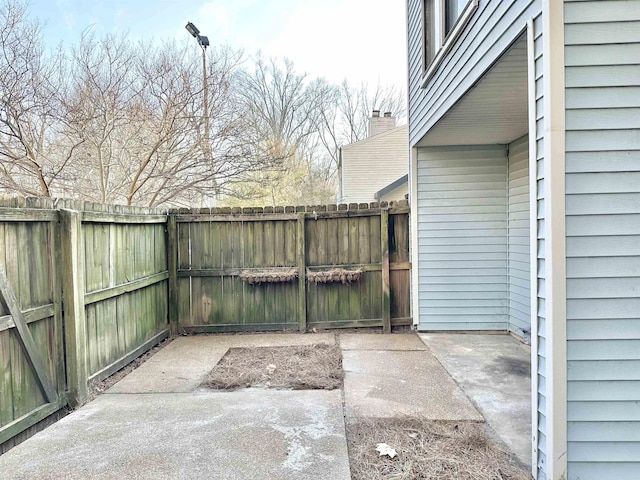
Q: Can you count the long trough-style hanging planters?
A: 2